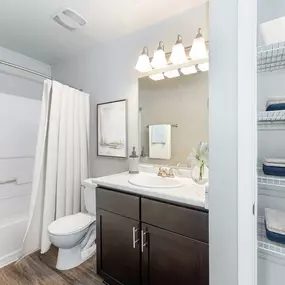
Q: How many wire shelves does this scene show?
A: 4